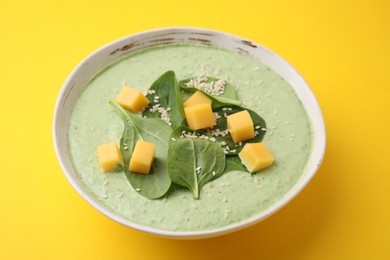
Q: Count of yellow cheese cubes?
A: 7